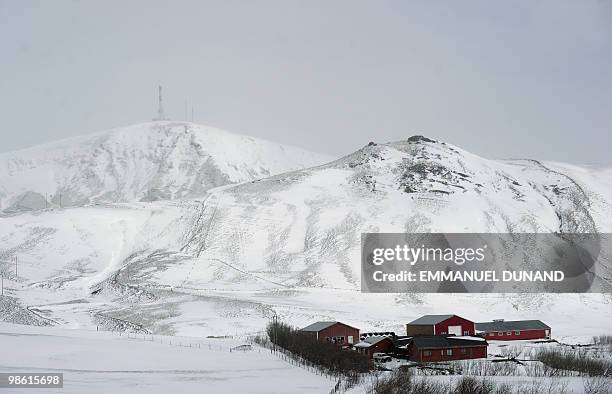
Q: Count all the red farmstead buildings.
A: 5